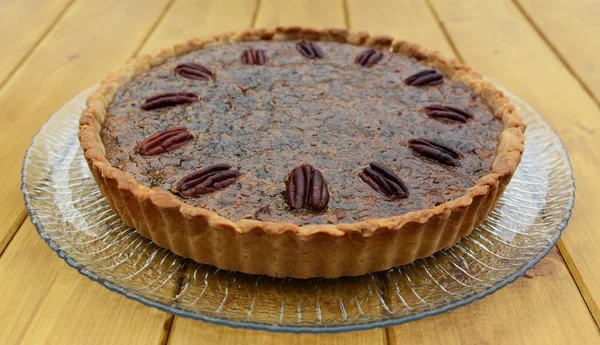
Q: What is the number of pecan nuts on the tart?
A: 12